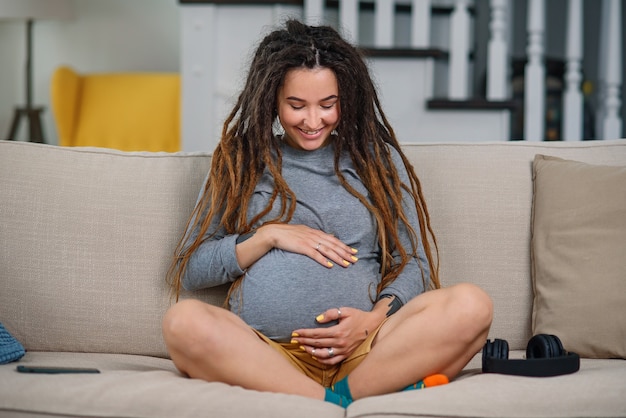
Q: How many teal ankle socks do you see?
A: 2